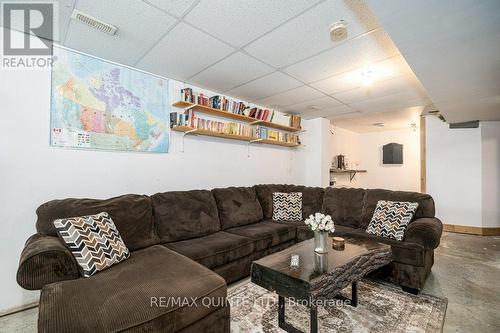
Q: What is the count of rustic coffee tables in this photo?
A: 1